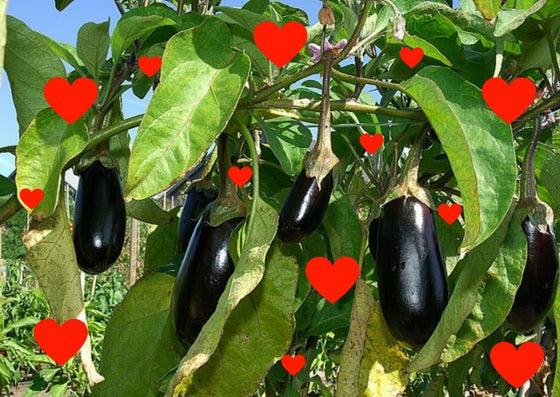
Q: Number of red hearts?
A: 13